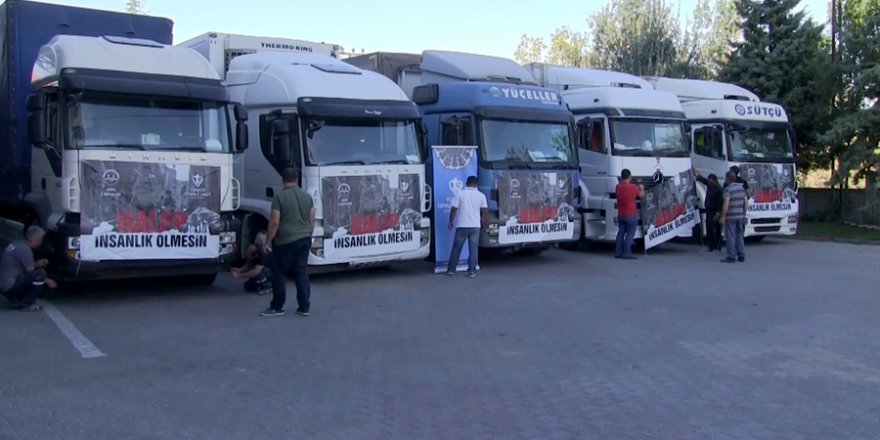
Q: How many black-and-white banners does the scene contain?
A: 5